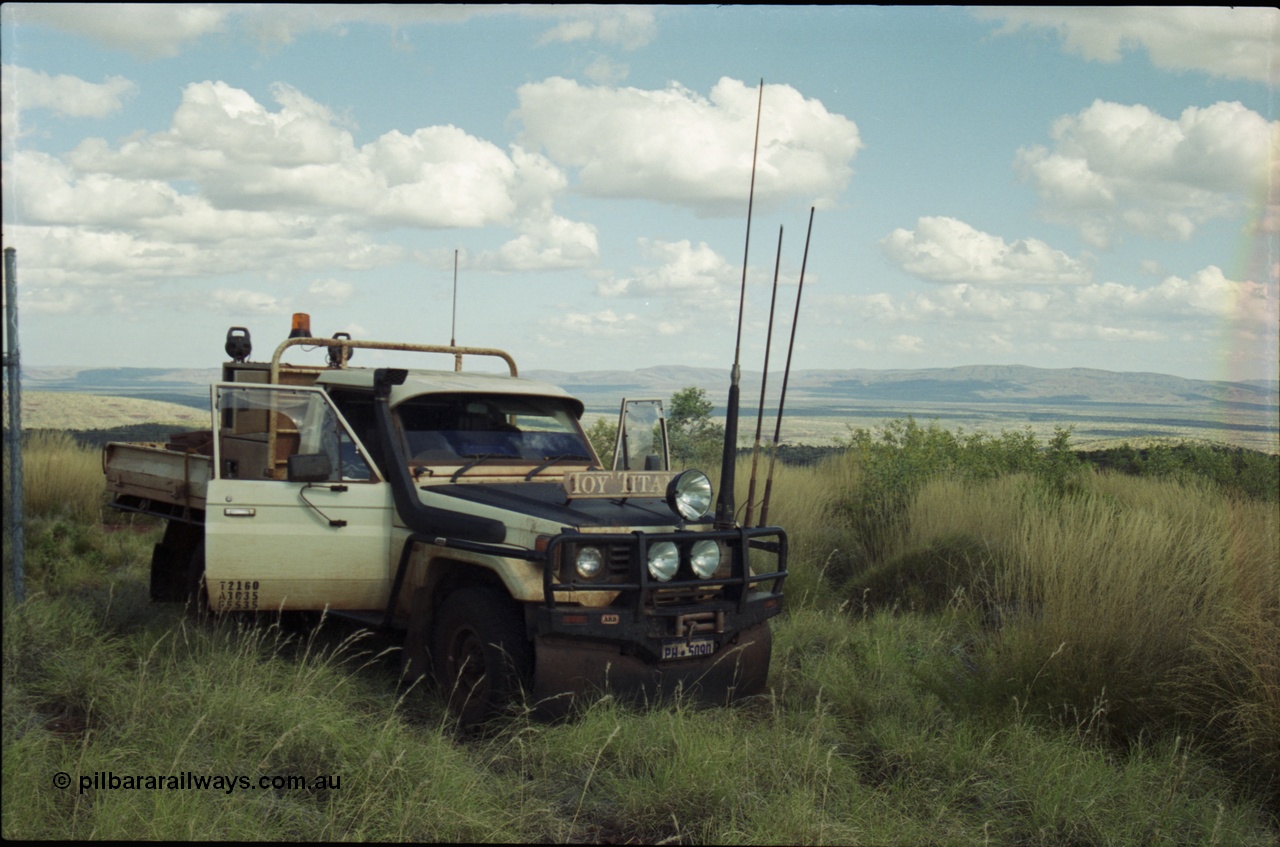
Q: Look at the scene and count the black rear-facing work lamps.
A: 2